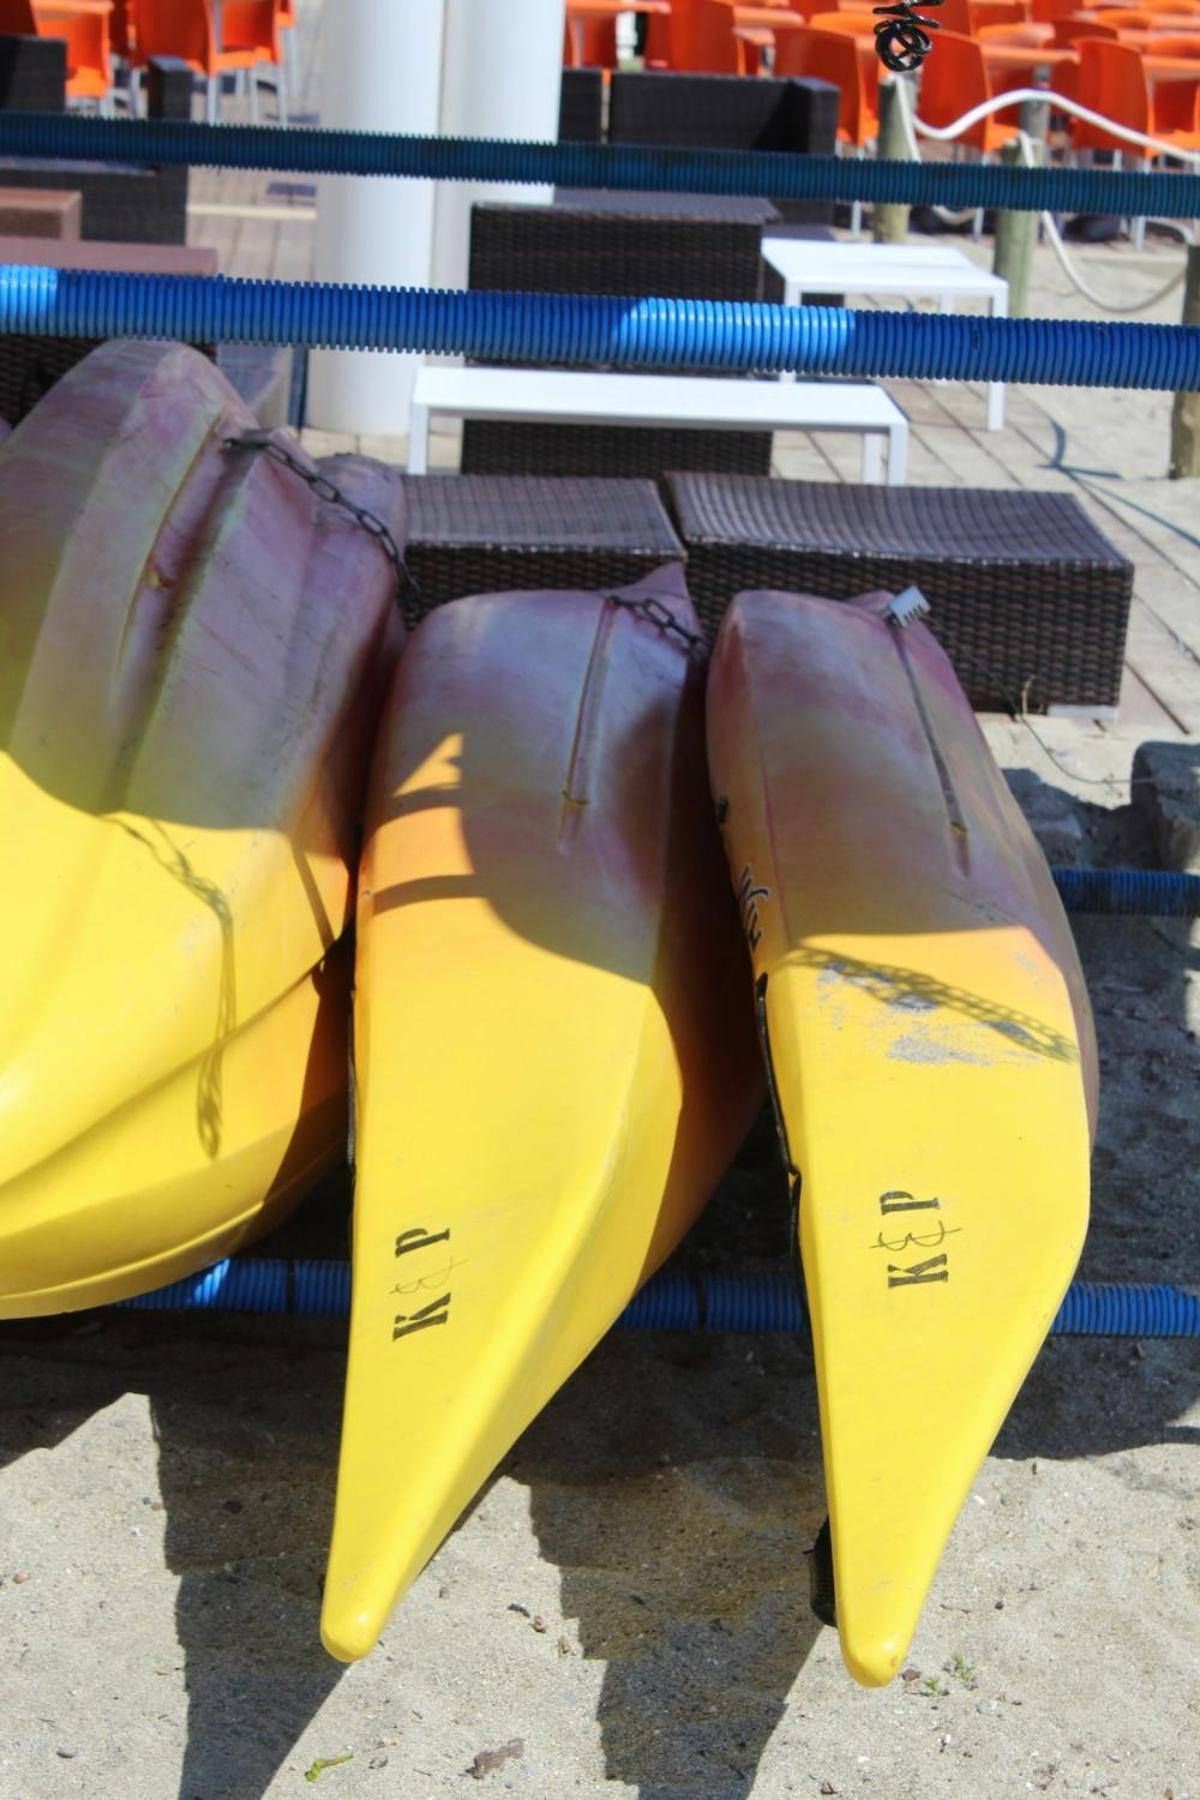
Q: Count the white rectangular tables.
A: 2